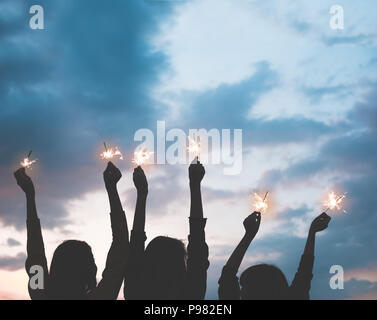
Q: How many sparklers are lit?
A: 6